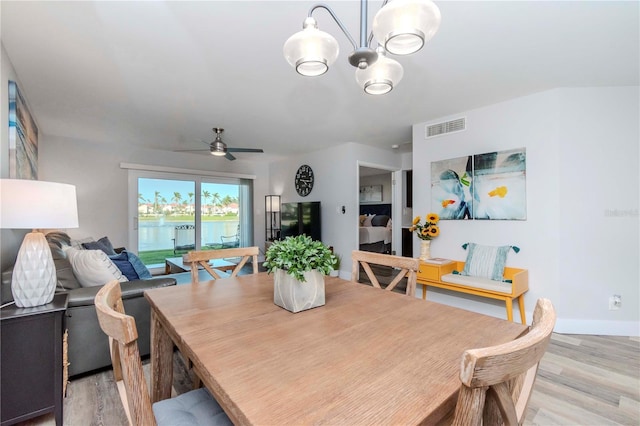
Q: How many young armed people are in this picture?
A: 0